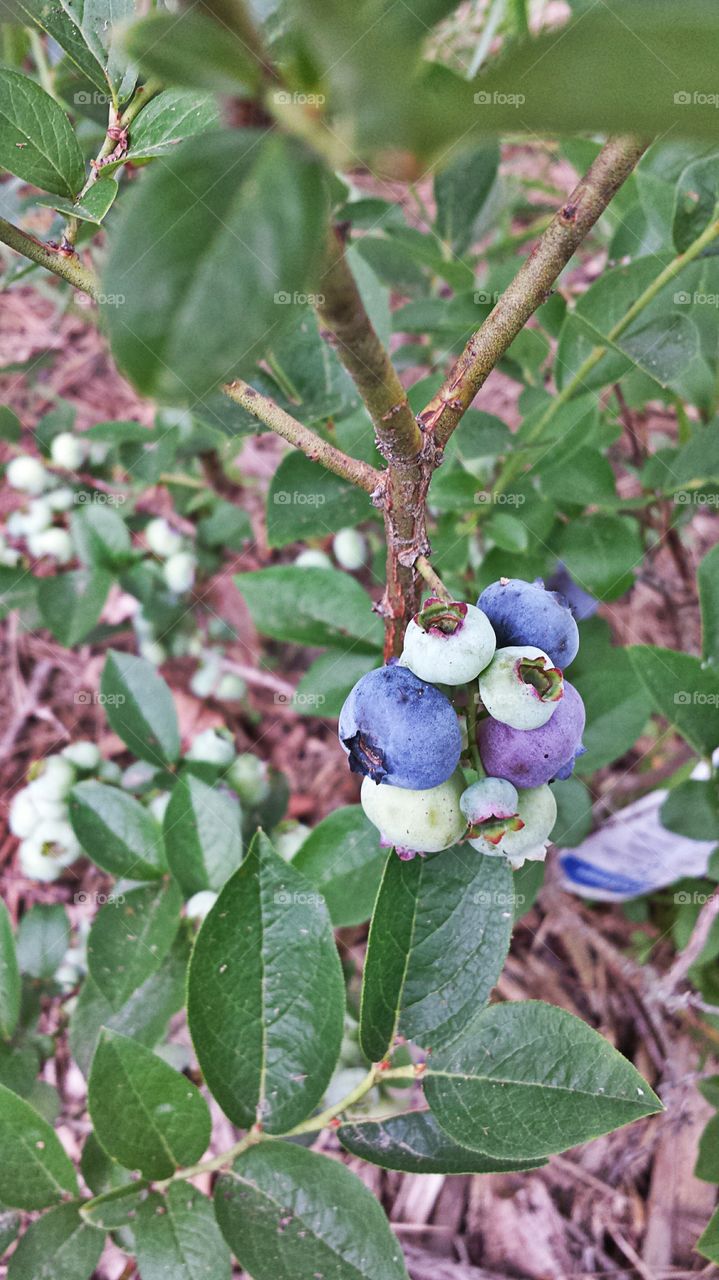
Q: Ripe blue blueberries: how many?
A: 2